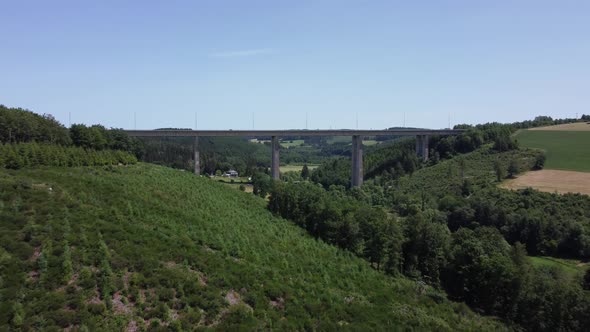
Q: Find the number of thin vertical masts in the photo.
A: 8